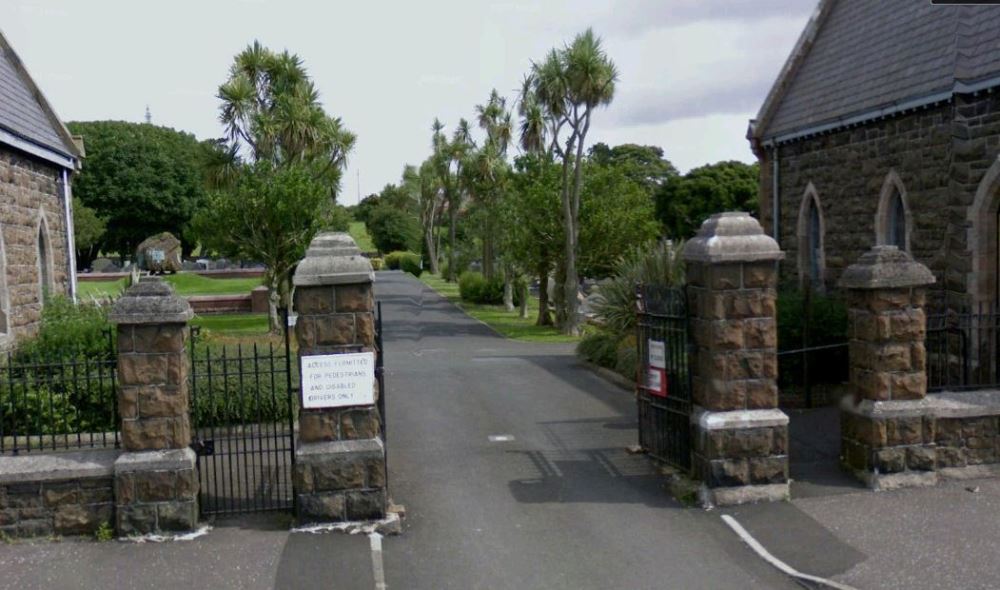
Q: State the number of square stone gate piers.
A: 4